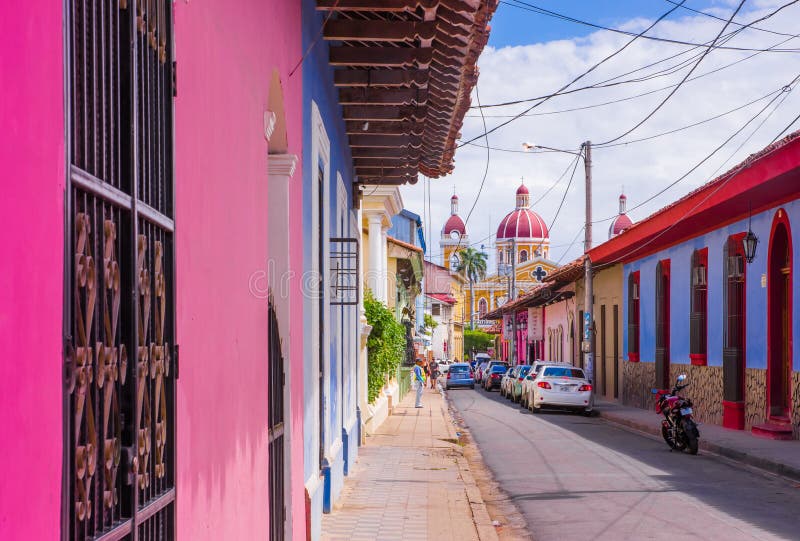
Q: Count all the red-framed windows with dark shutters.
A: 4